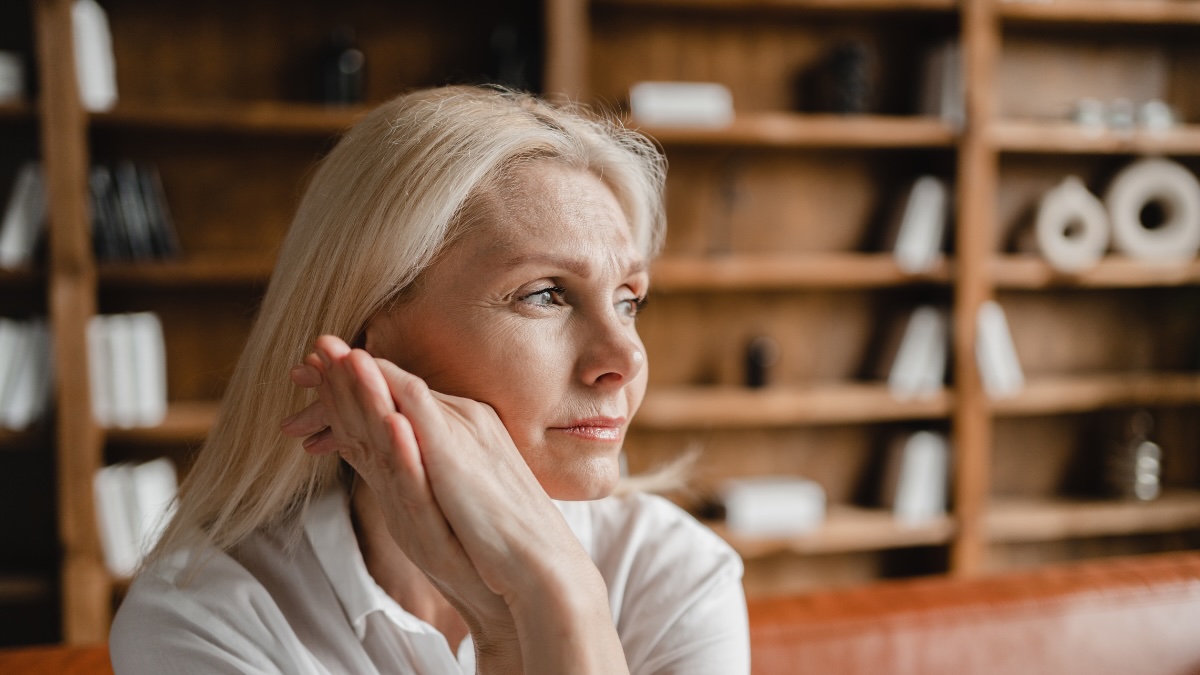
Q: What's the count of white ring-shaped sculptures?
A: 2